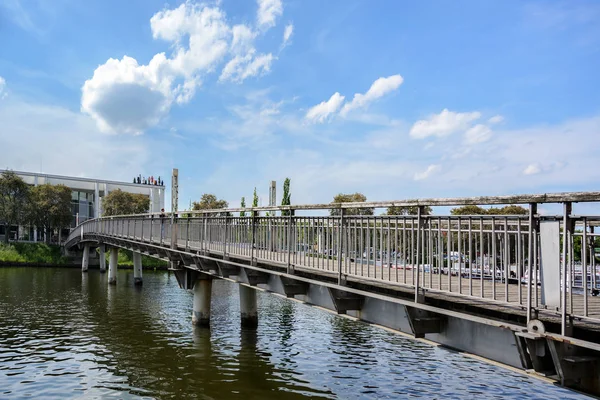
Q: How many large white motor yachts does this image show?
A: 0